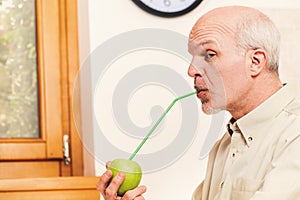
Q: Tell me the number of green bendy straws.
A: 1